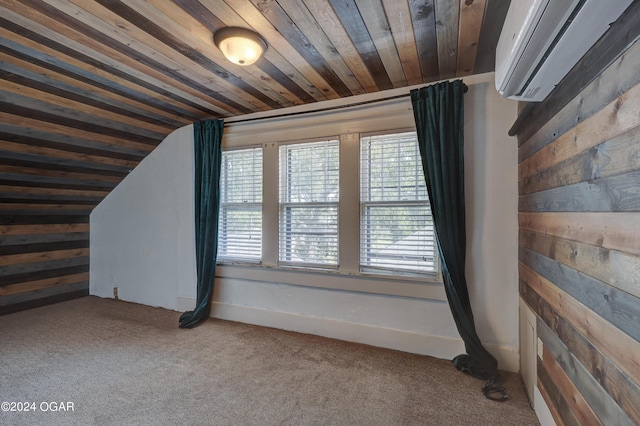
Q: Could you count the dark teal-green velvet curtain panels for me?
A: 2